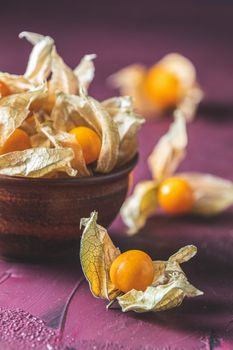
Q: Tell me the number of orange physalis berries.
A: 6